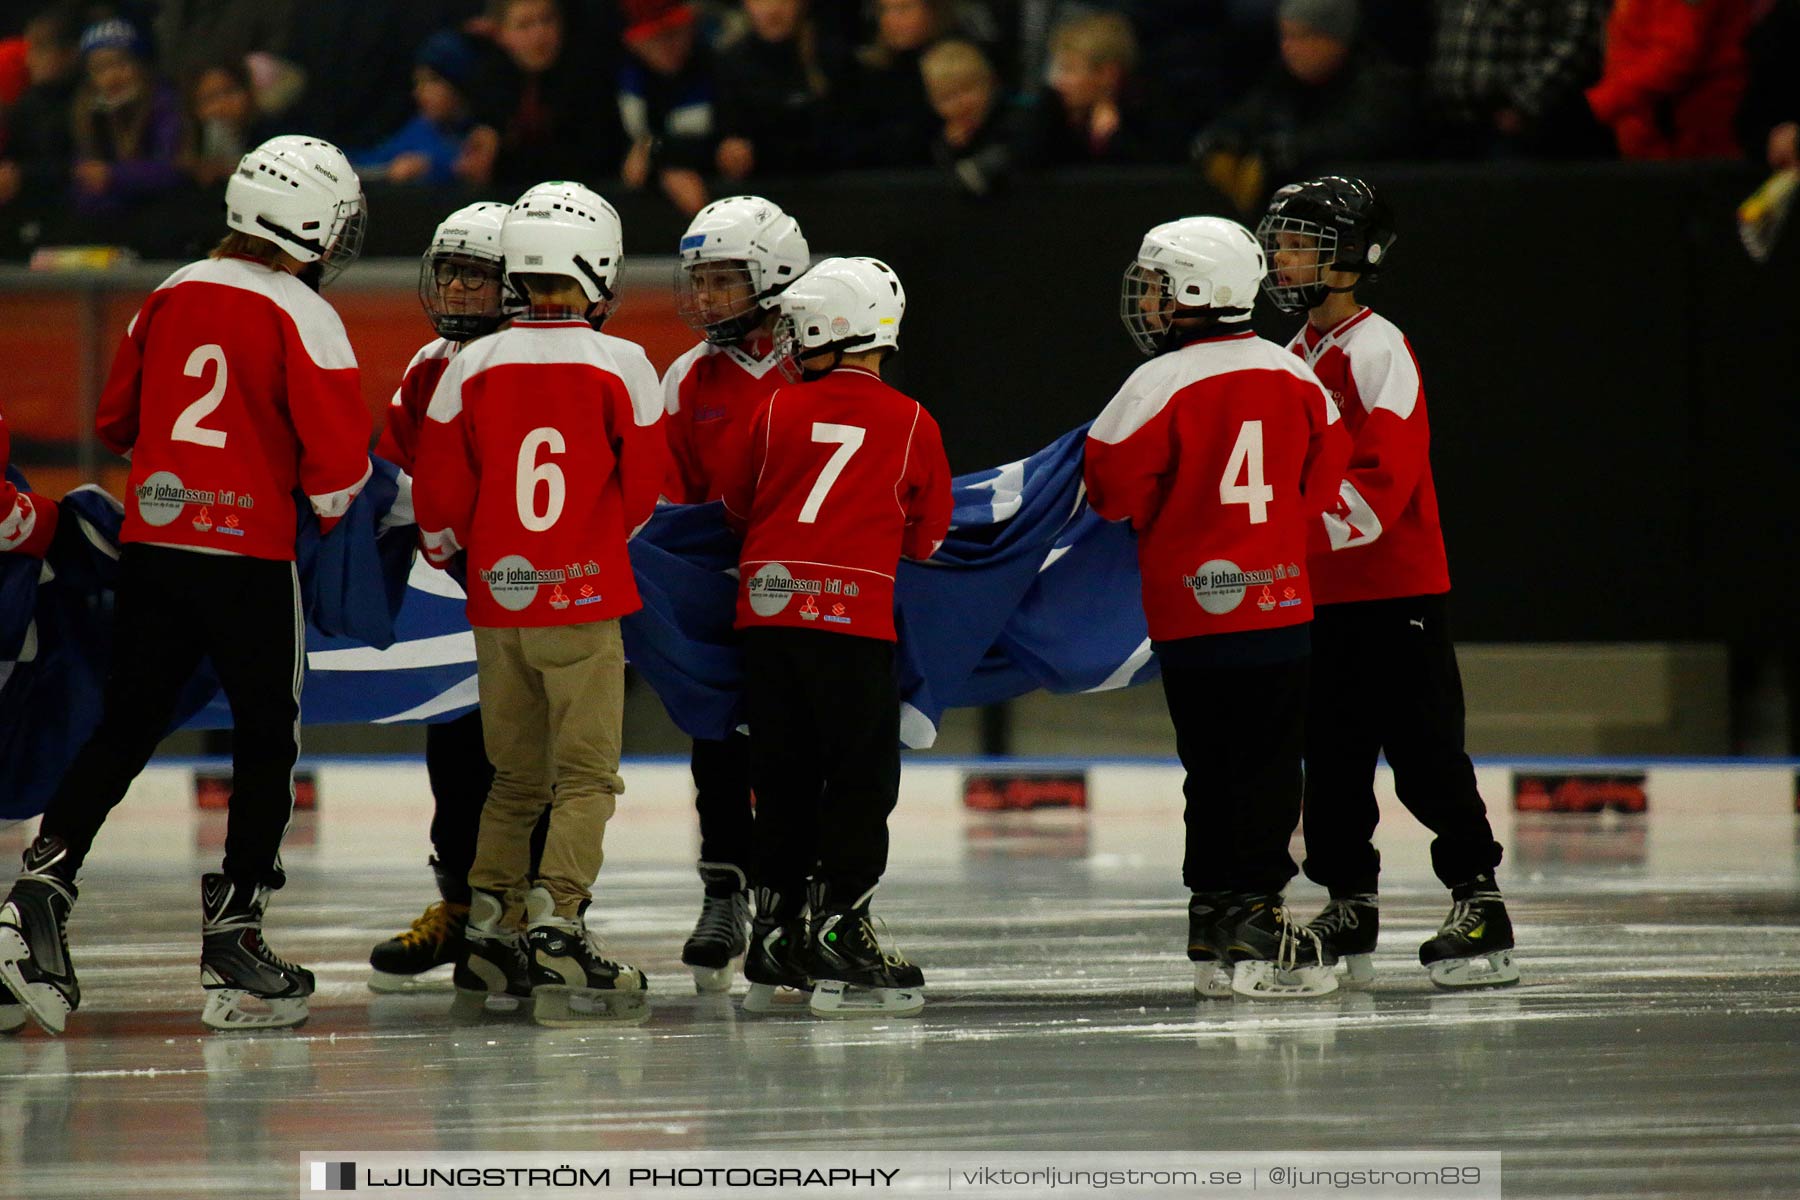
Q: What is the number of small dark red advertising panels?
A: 3